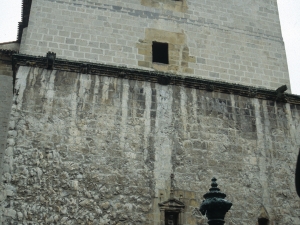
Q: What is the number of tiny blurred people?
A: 0